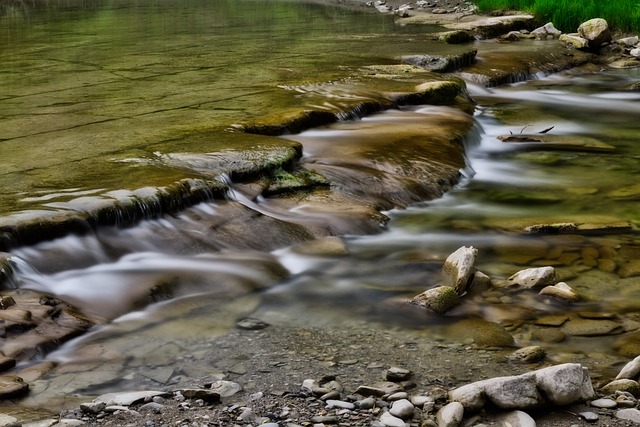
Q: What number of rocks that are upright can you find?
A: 1